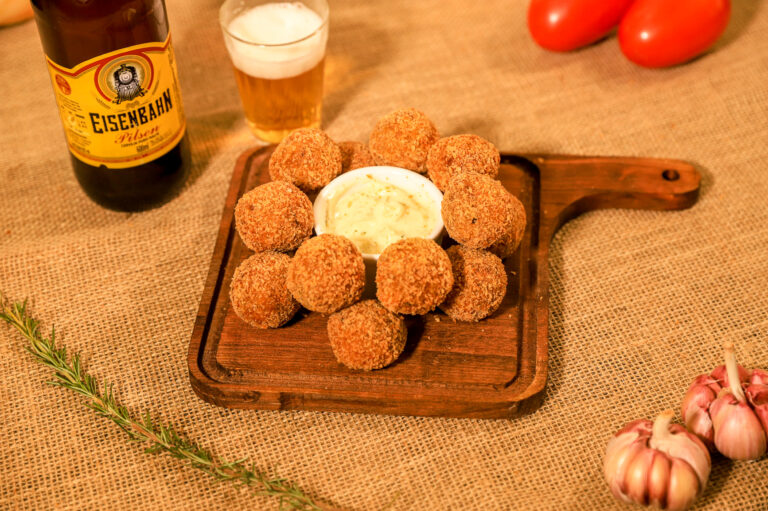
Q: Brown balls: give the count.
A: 12